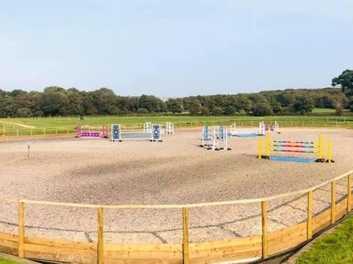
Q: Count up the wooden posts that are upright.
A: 7